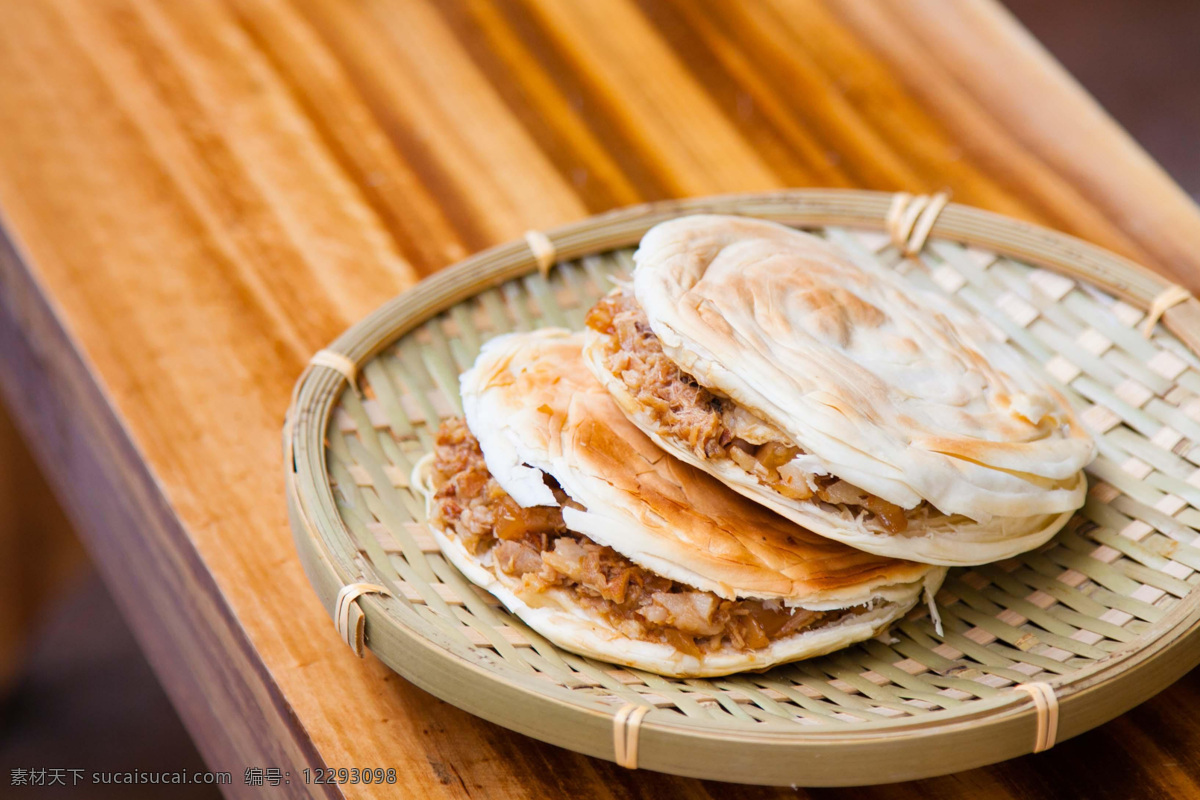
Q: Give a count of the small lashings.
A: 7